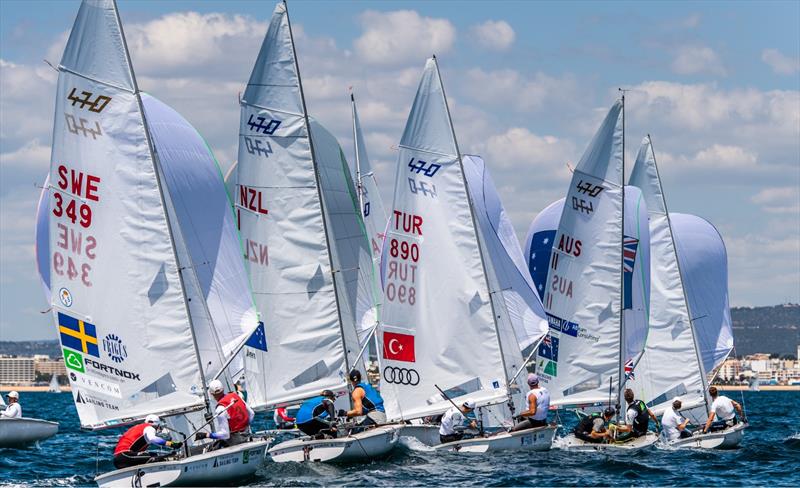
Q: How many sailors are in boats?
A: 12